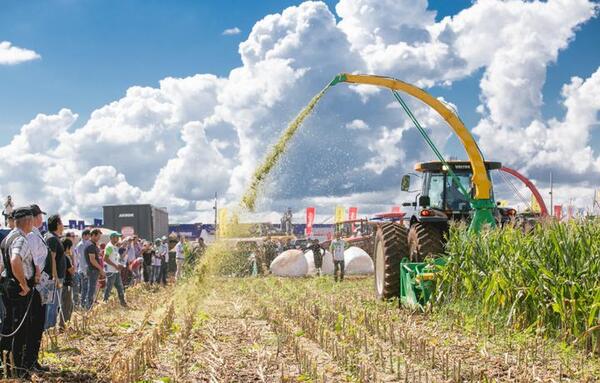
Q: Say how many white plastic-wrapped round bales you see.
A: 3